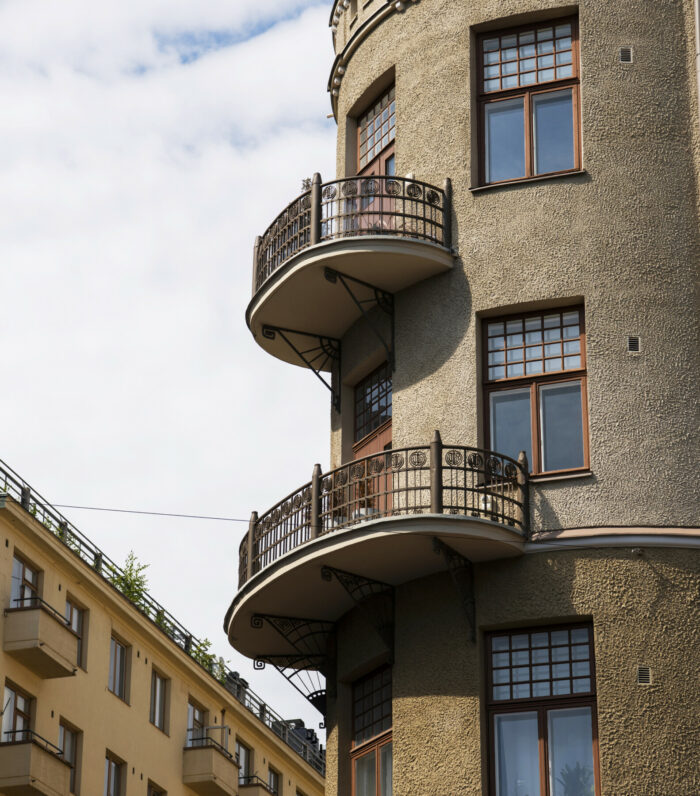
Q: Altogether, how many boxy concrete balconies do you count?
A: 4